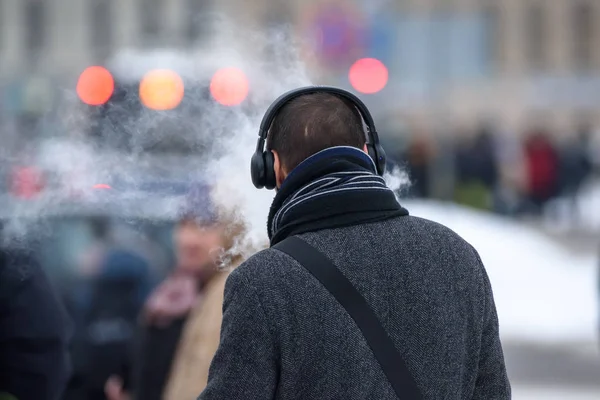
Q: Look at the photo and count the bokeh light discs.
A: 4